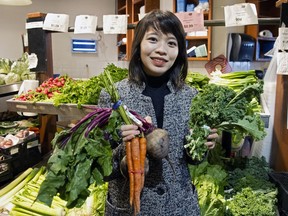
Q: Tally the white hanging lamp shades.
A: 1